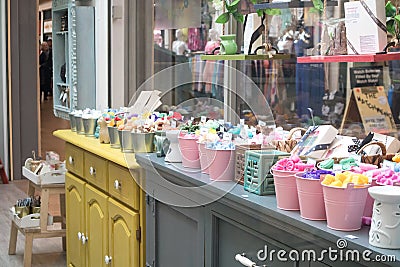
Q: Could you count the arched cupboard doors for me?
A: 3